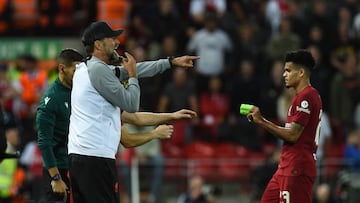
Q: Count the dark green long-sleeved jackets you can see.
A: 1